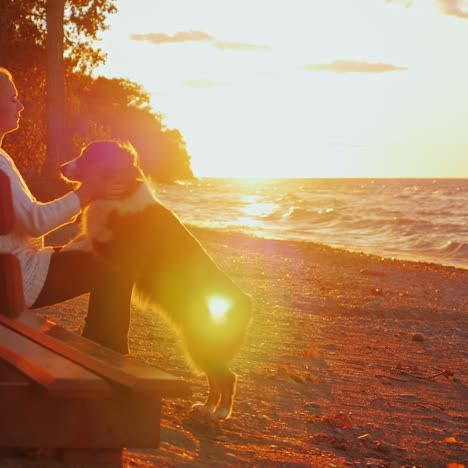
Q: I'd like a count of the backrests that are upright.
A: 1